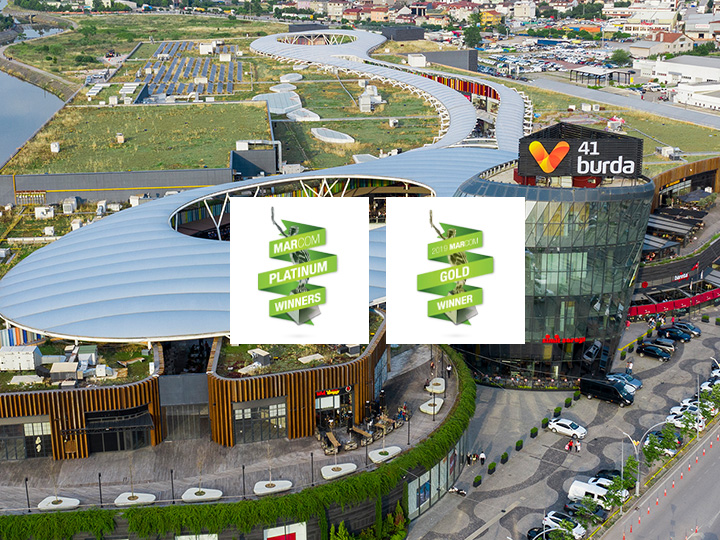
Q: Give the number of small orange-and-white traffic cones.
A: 15